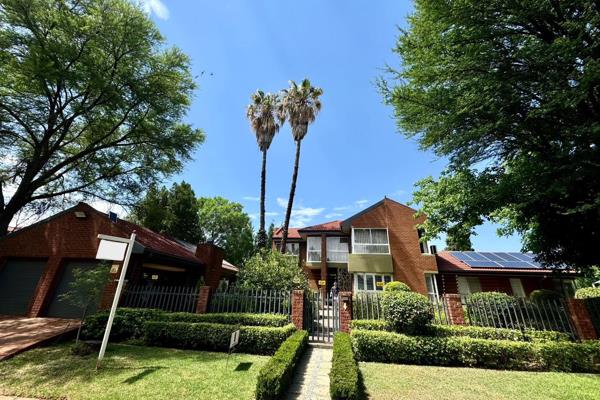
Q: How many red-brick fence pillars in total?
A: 5